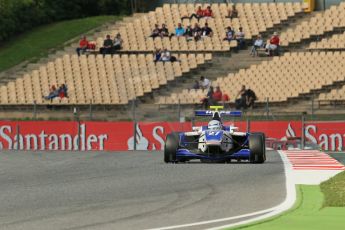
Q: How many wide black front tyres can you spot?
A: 2